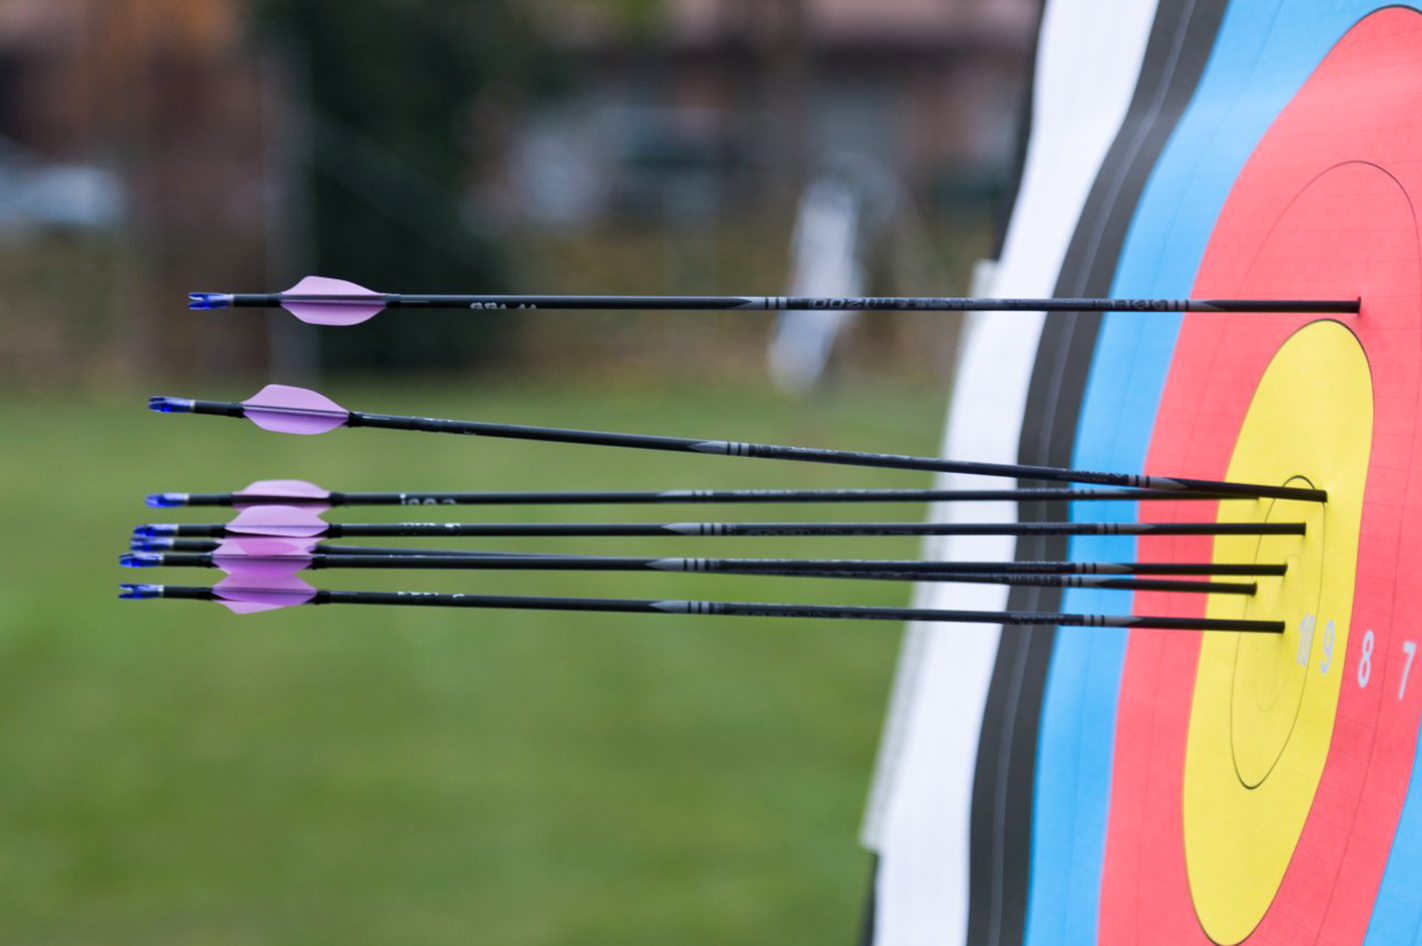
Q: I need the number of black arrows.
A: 7